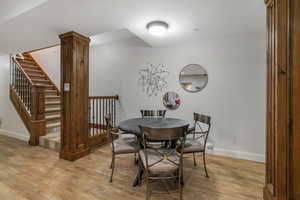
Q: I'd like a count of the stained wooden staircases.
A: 1